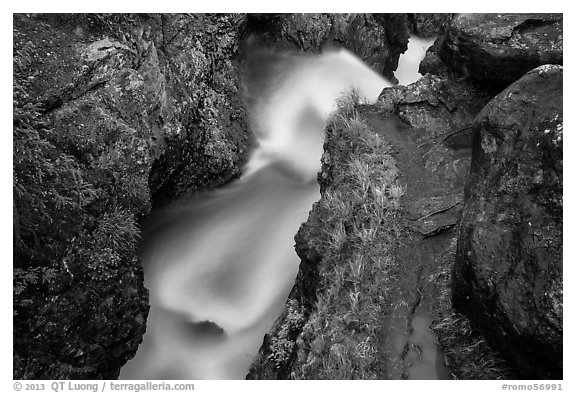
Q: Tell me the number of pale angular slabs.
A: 0